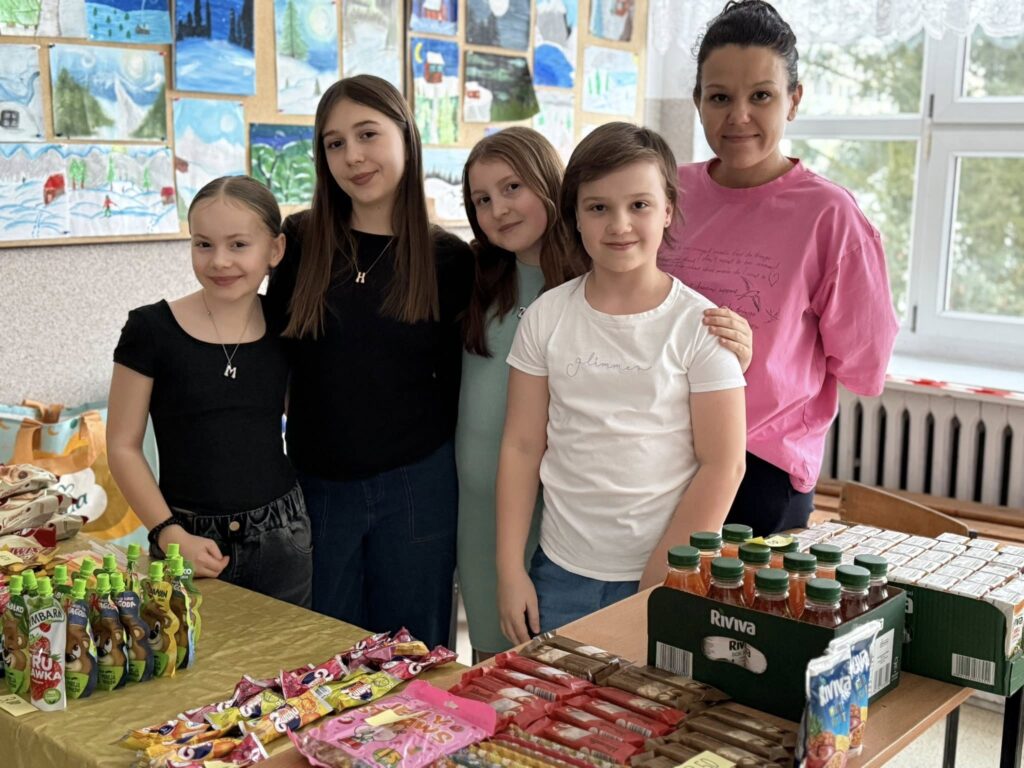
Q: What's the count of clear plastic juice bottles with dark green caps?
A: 12